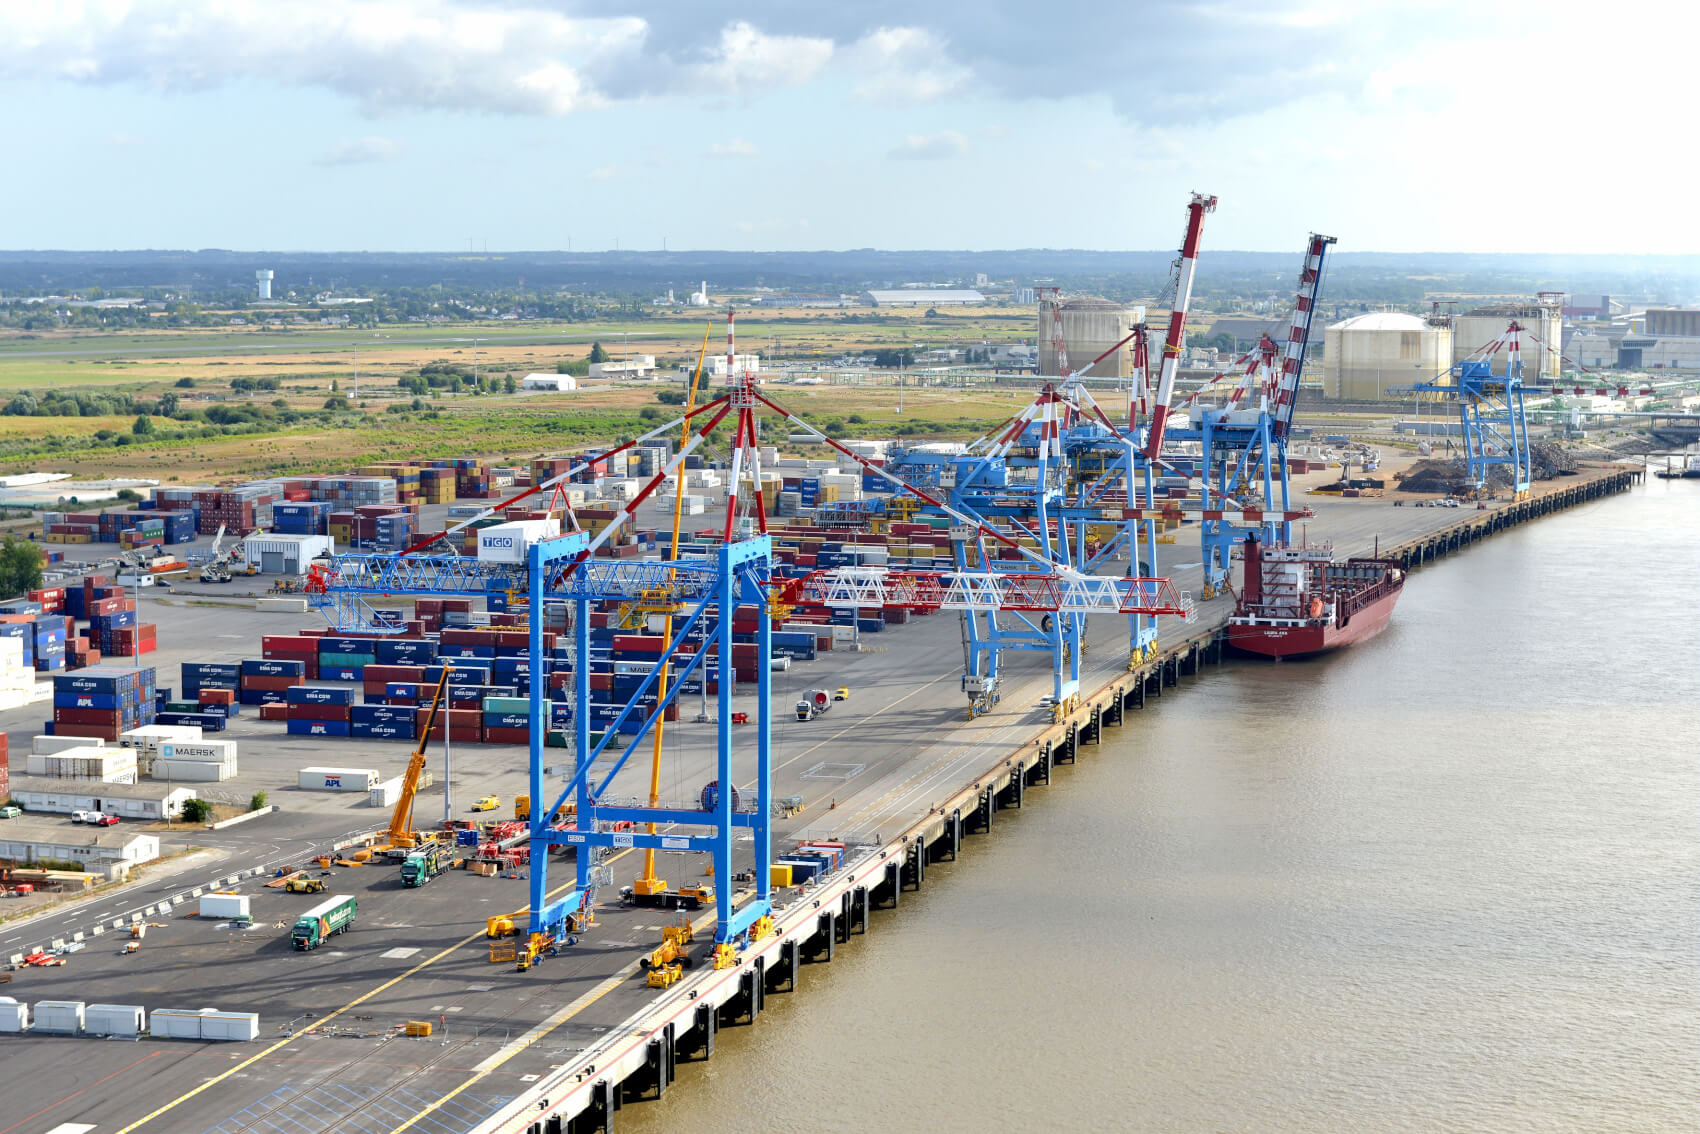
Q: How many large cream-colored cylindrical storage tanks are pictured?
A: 3